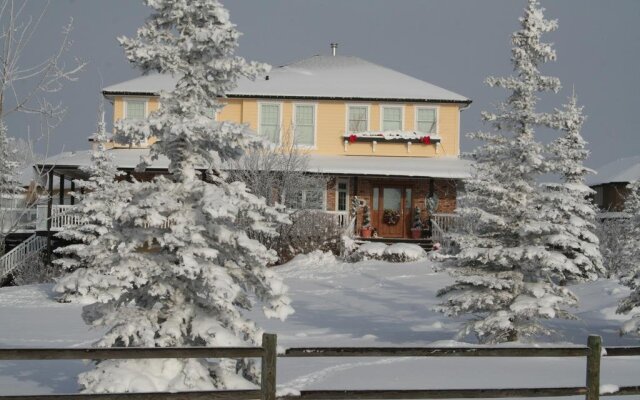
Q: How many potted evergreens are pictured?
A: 2